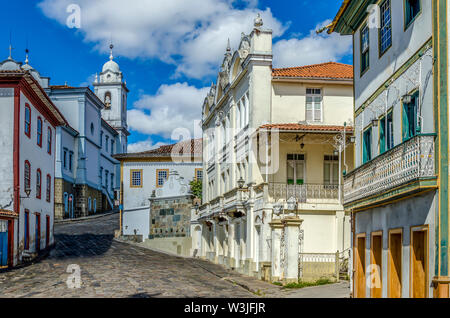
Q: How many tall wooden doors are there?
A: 4